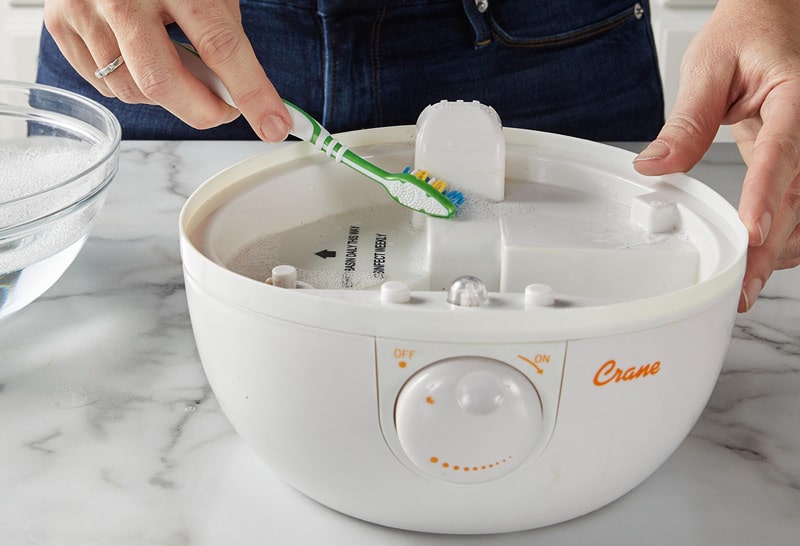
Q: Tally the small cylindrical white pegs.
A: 3